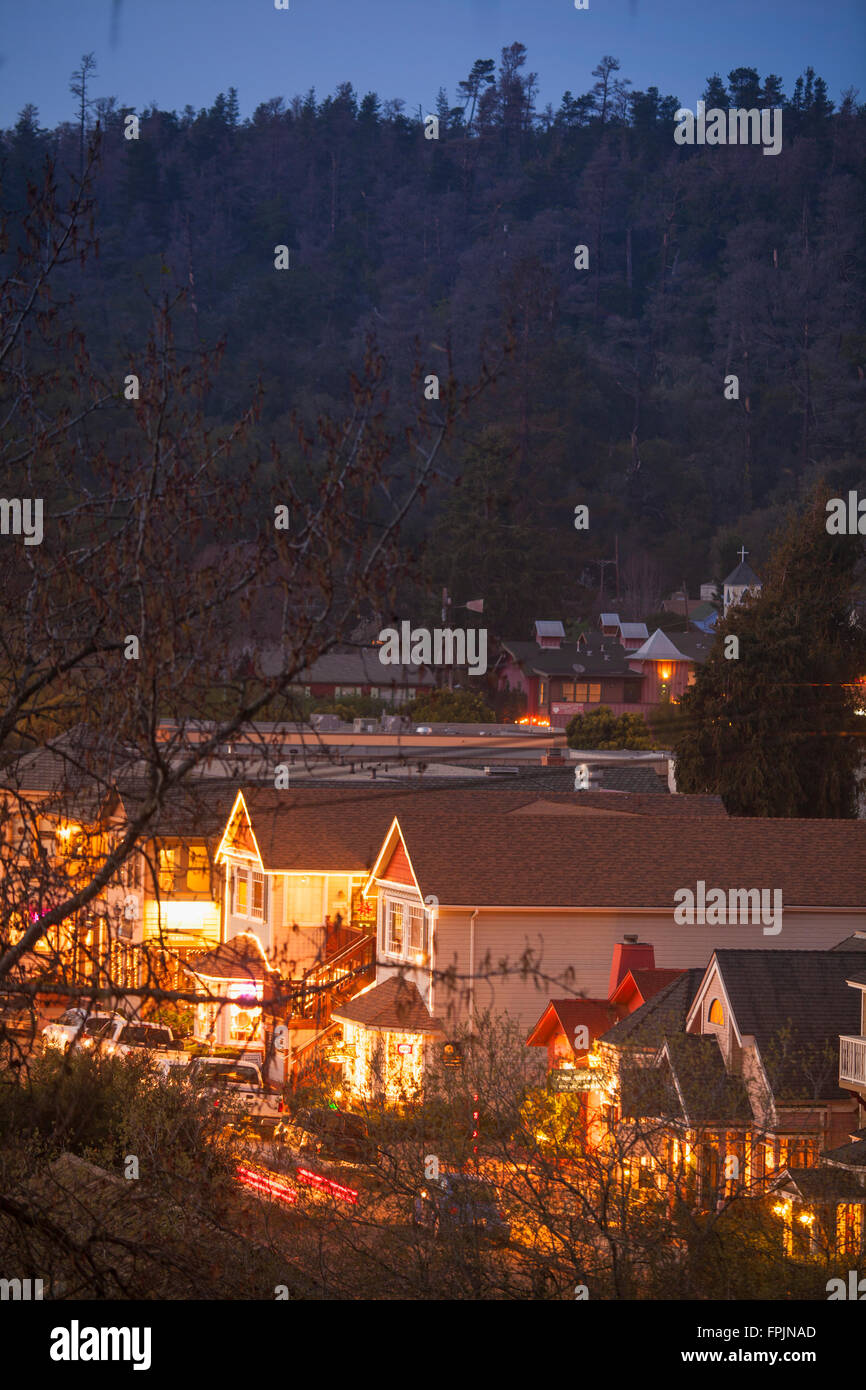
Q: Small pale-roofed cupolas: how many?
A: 3